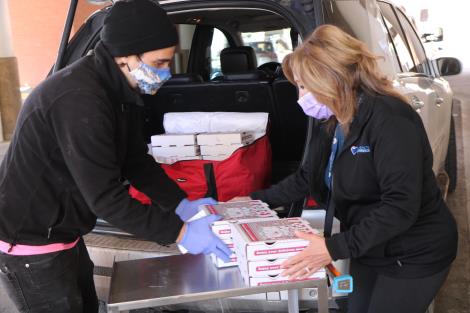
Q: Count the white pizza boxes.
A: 12